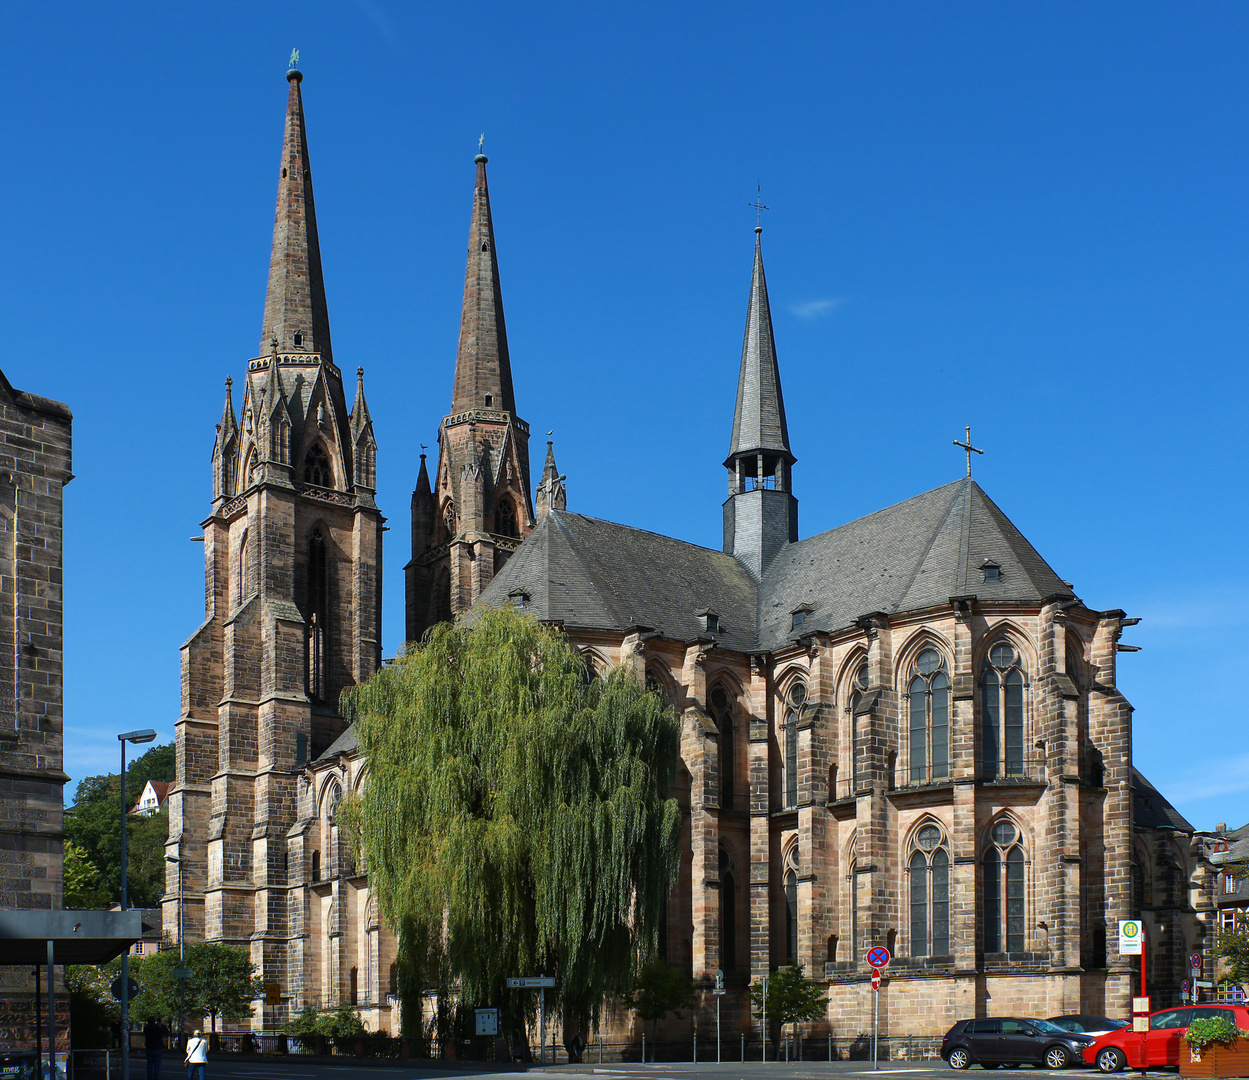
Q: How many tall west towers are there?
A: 2